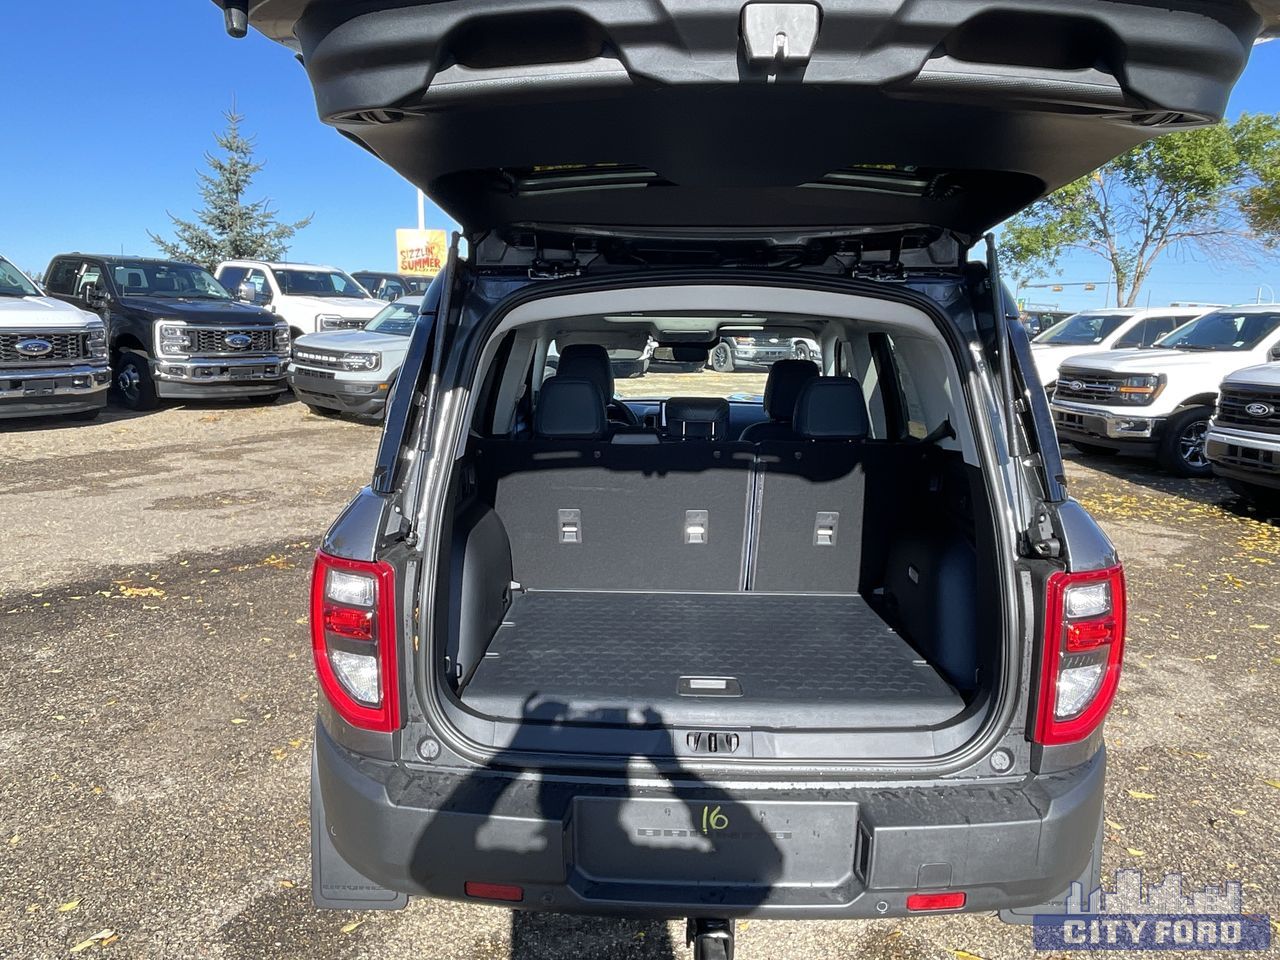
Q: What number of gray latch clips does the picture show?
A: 3